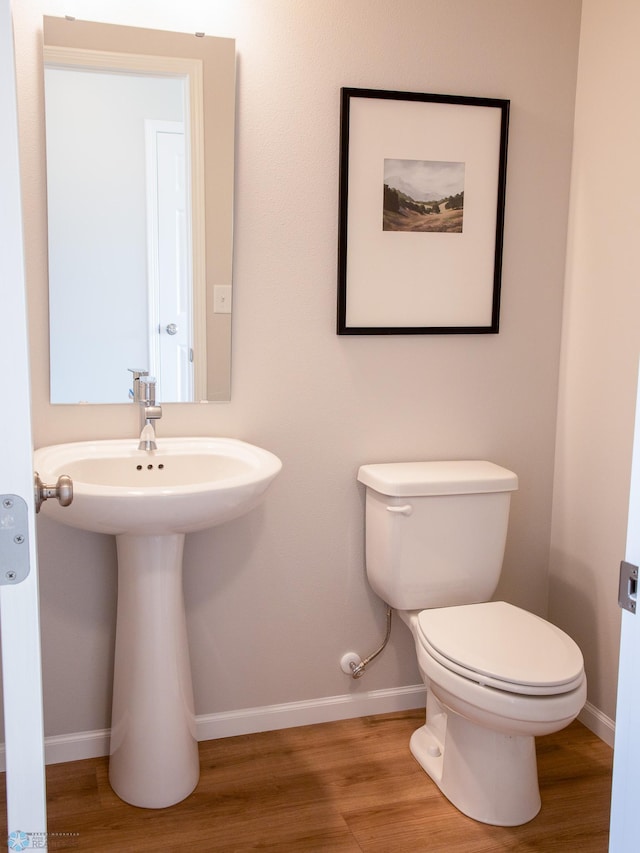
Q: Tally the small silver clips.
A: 2